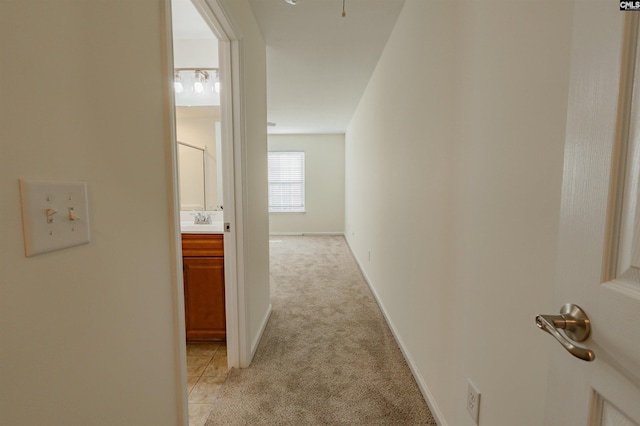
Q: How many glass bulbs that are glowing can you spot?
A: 3